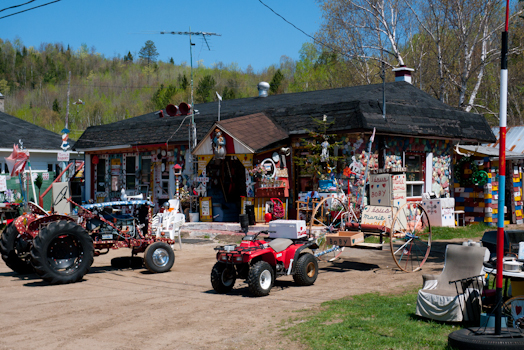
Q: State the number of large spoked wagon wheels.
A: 2